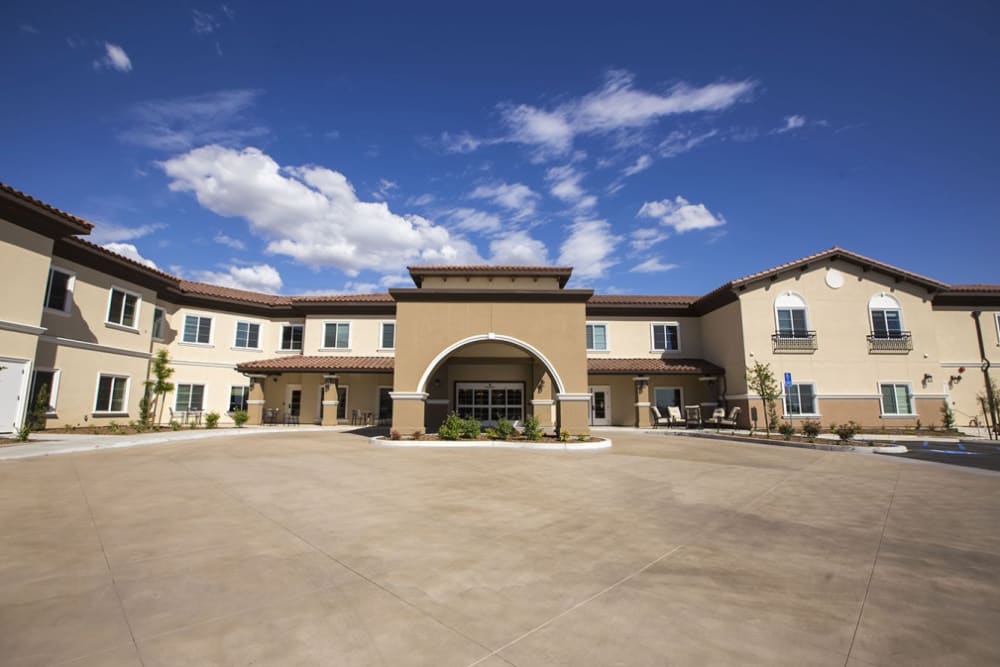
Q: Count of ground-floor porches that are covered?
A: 2